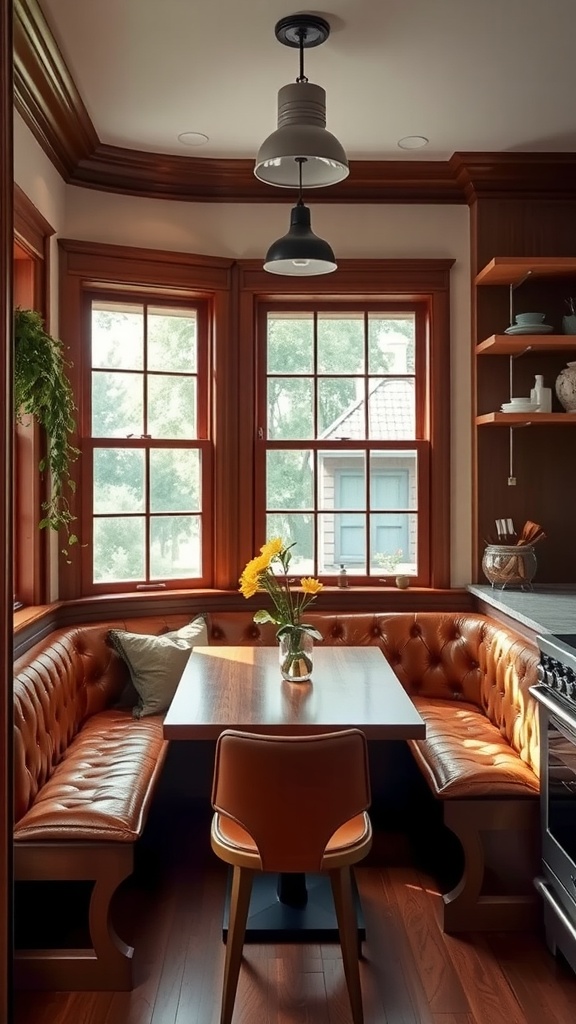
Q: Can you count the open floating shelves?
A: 3